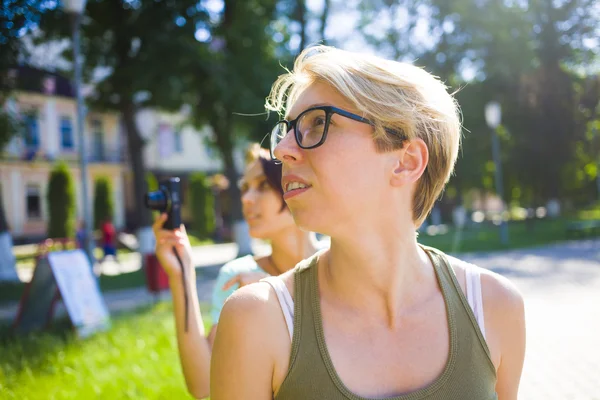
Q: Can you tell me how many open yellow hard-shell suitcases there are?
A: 0